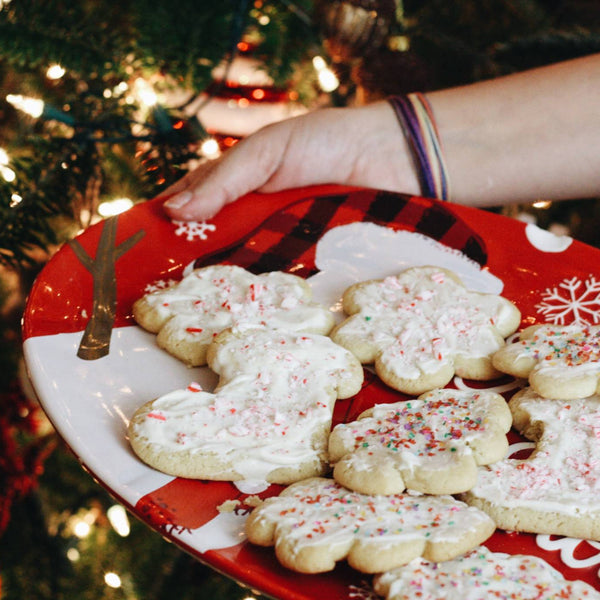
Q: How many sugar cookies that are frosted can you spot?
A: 8